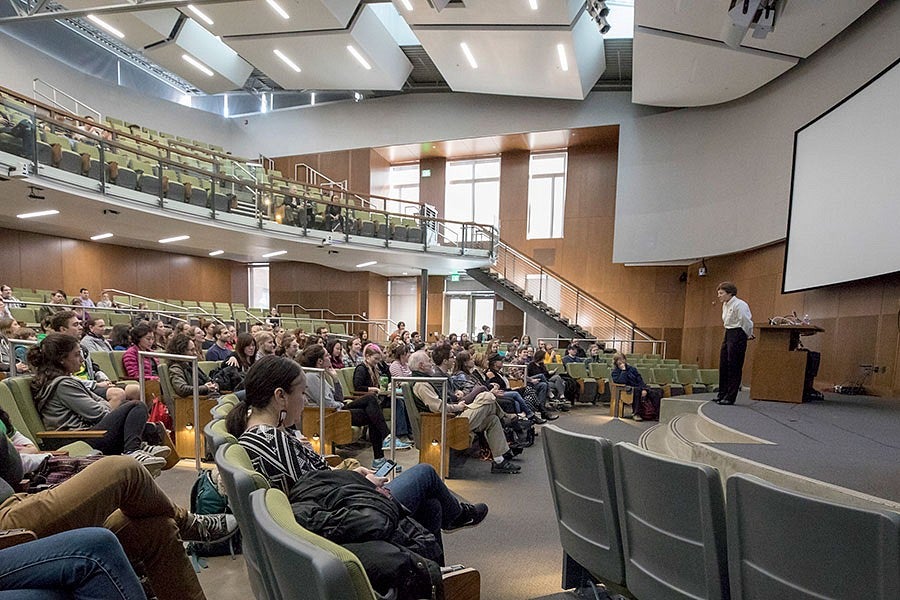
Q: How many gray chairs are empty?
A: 3